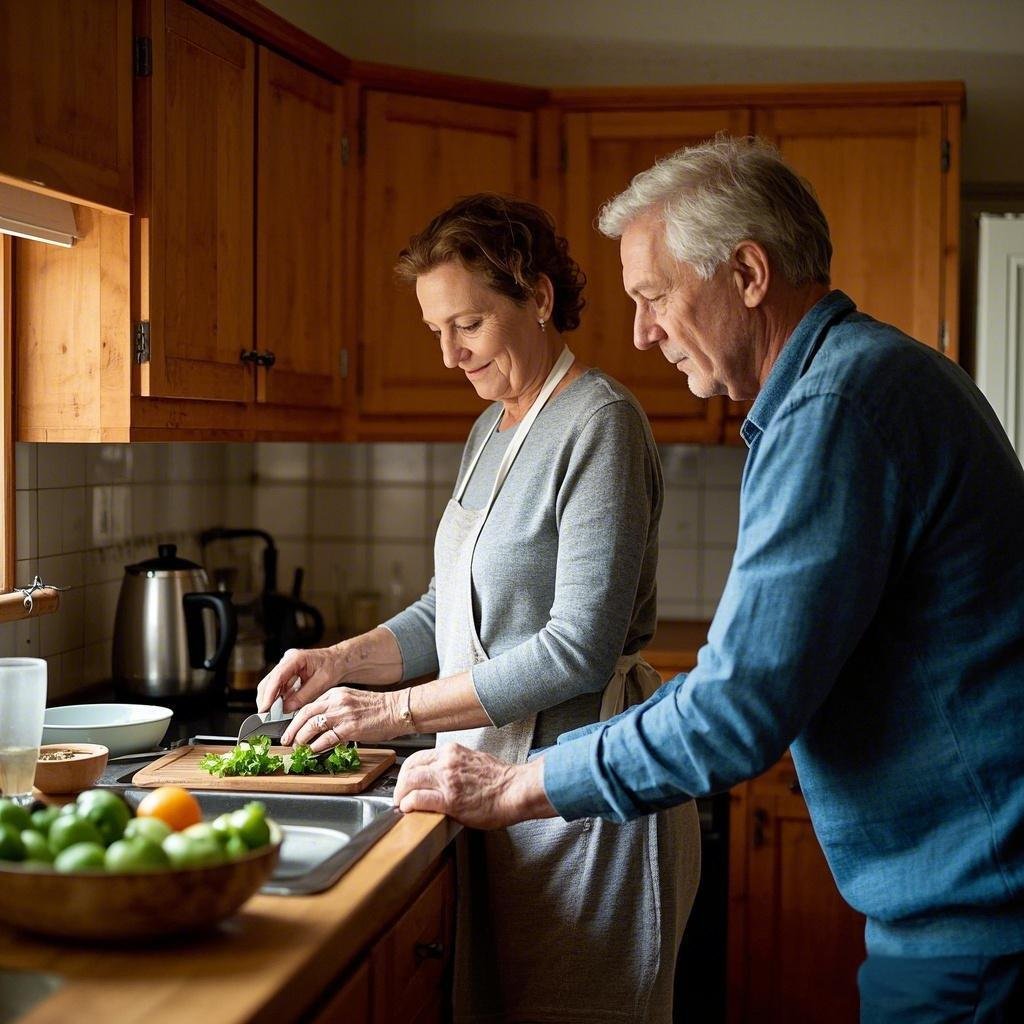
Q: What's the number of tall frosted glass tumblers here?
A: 1